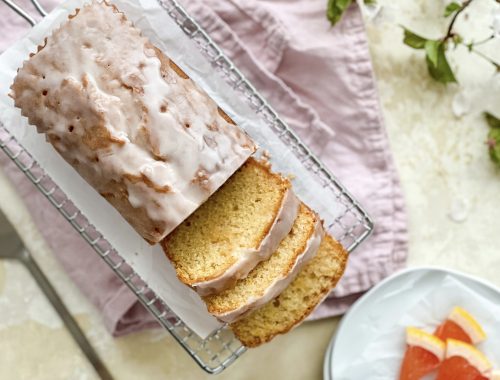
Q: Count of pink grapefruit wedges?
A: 3